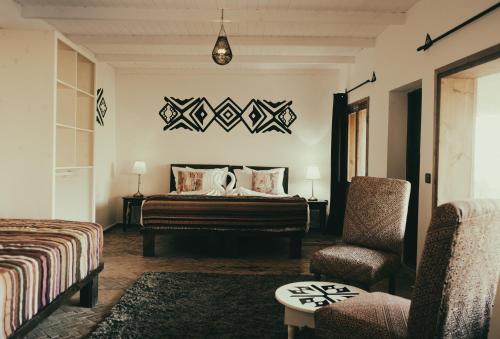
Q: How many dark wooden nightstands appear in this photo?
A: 2